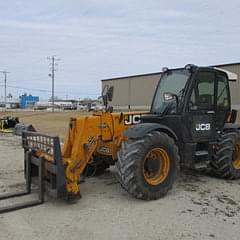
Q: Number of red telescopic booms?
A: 0